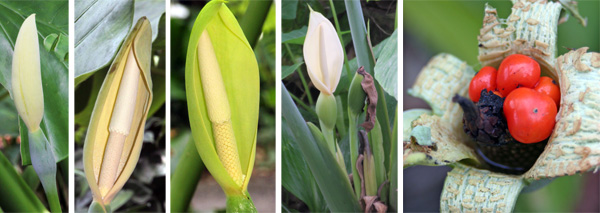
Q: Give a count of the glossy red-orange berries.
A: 4